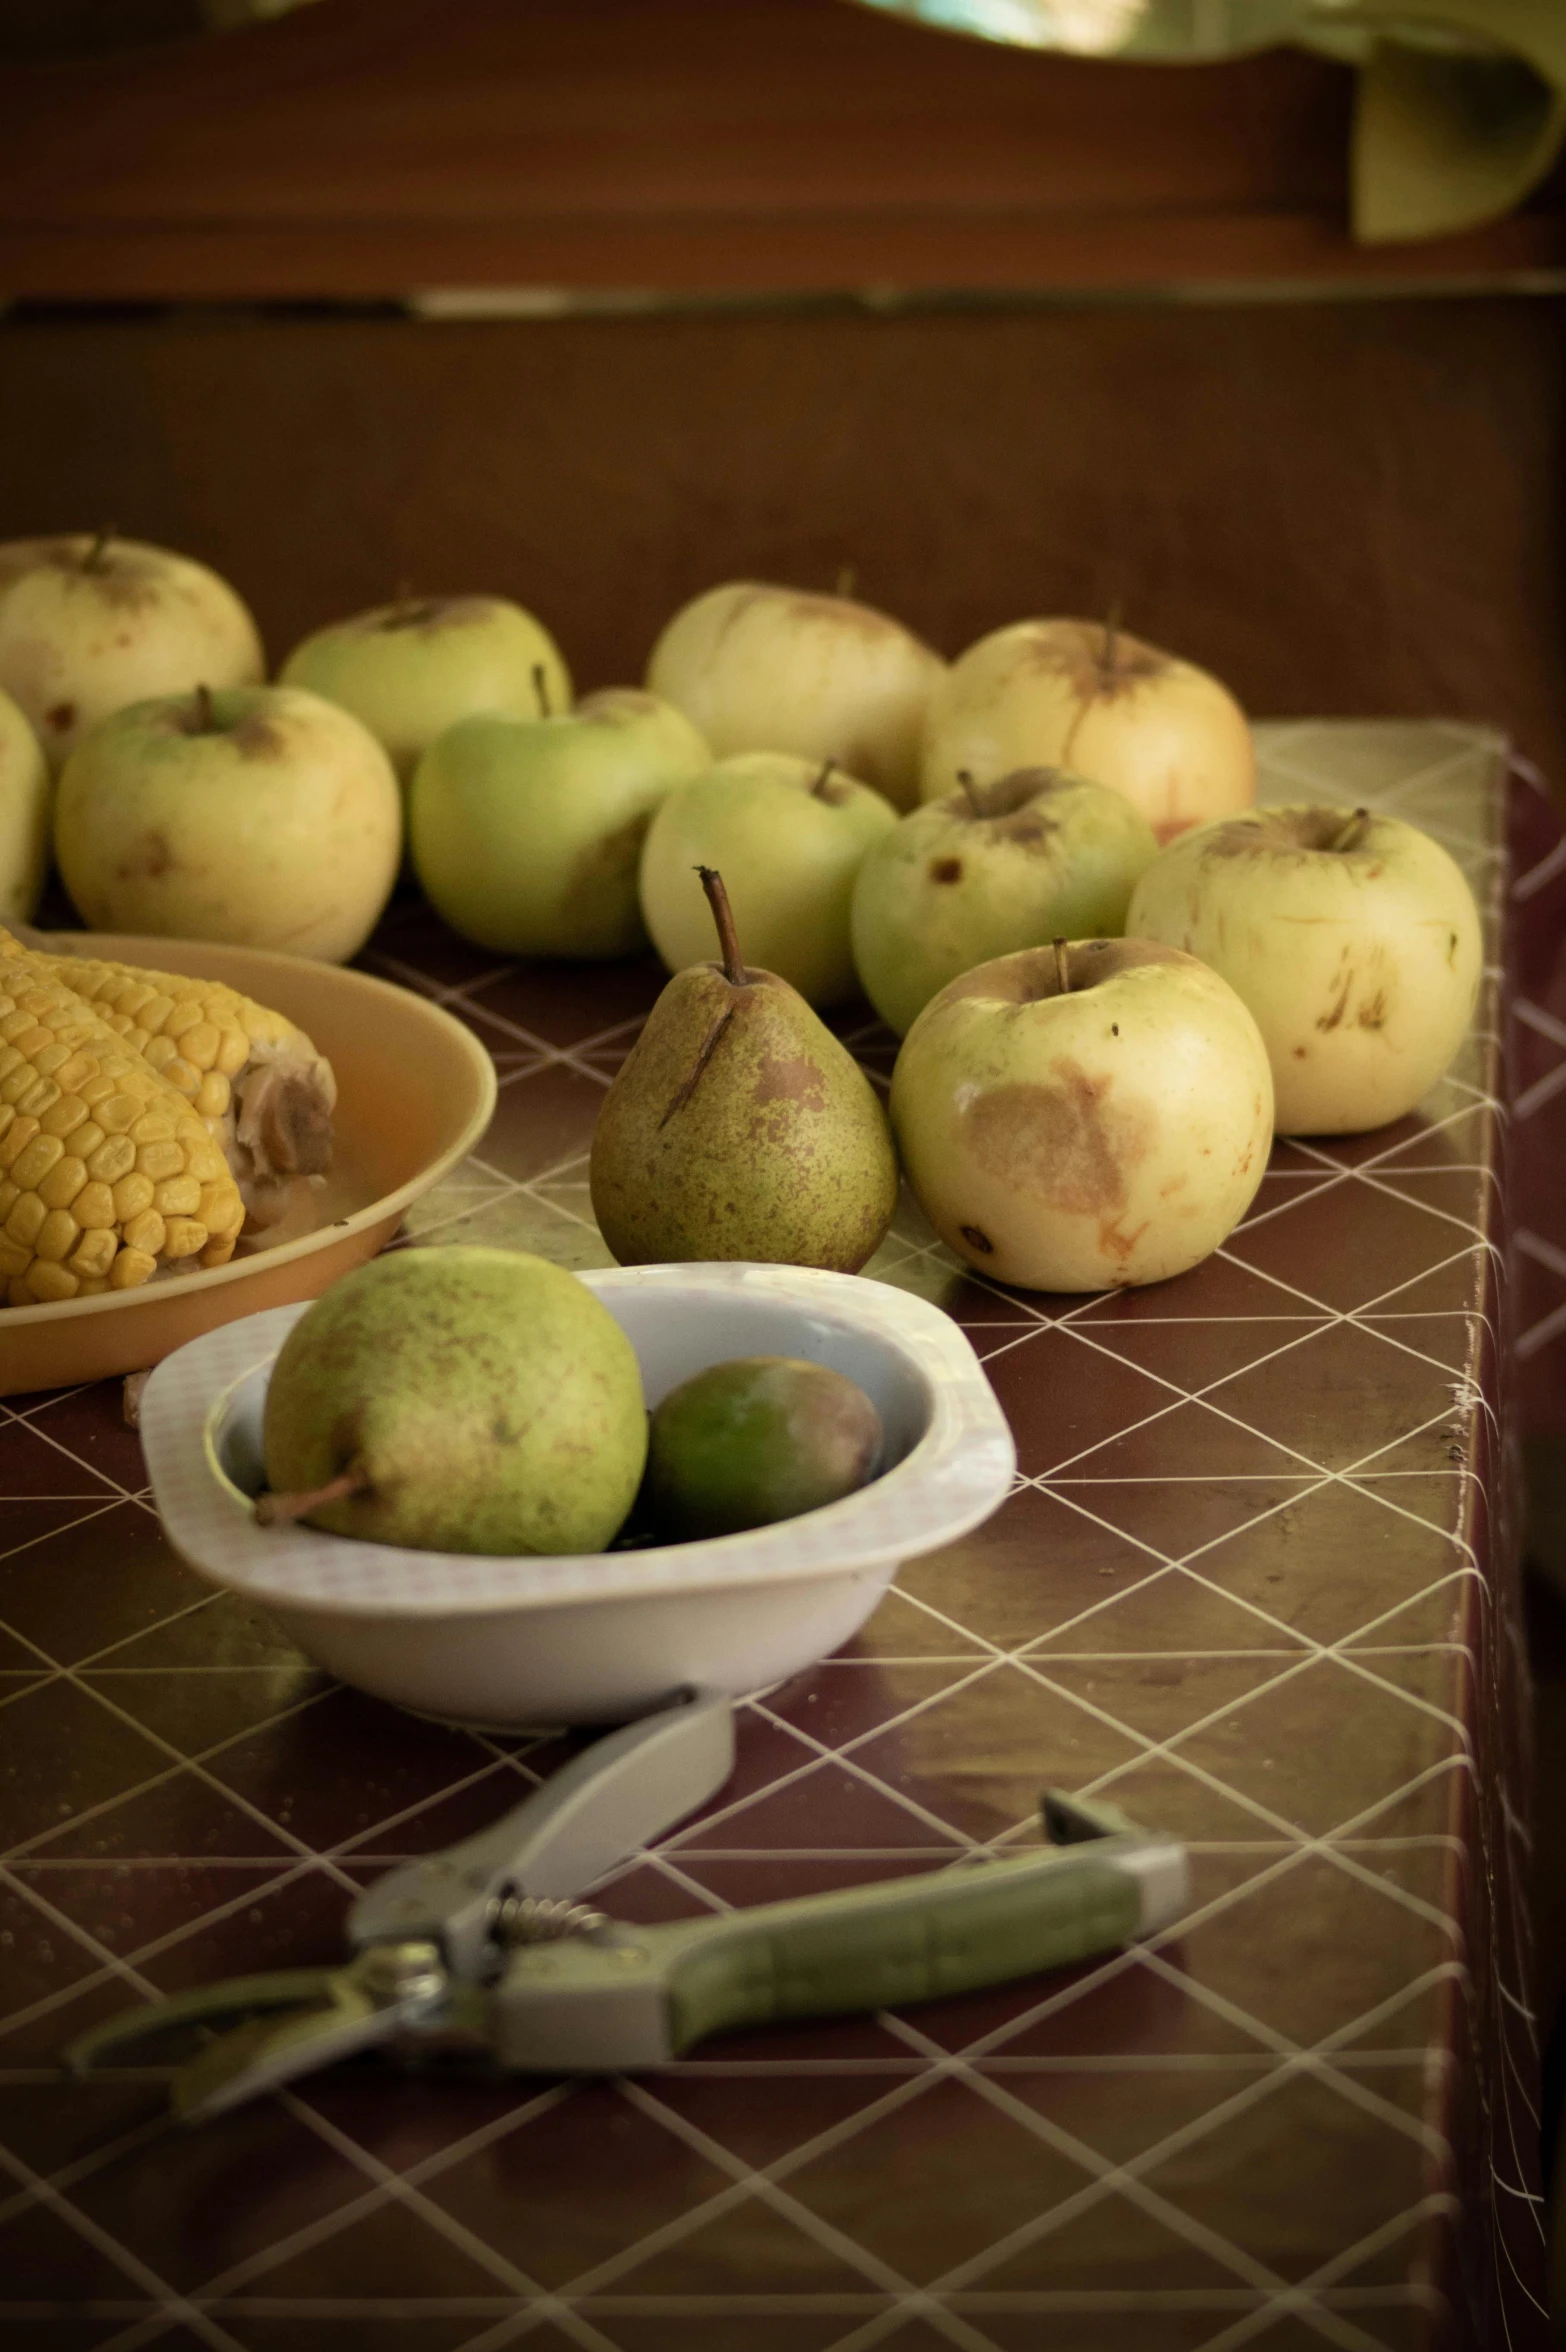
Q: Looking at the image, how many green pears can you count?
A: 2